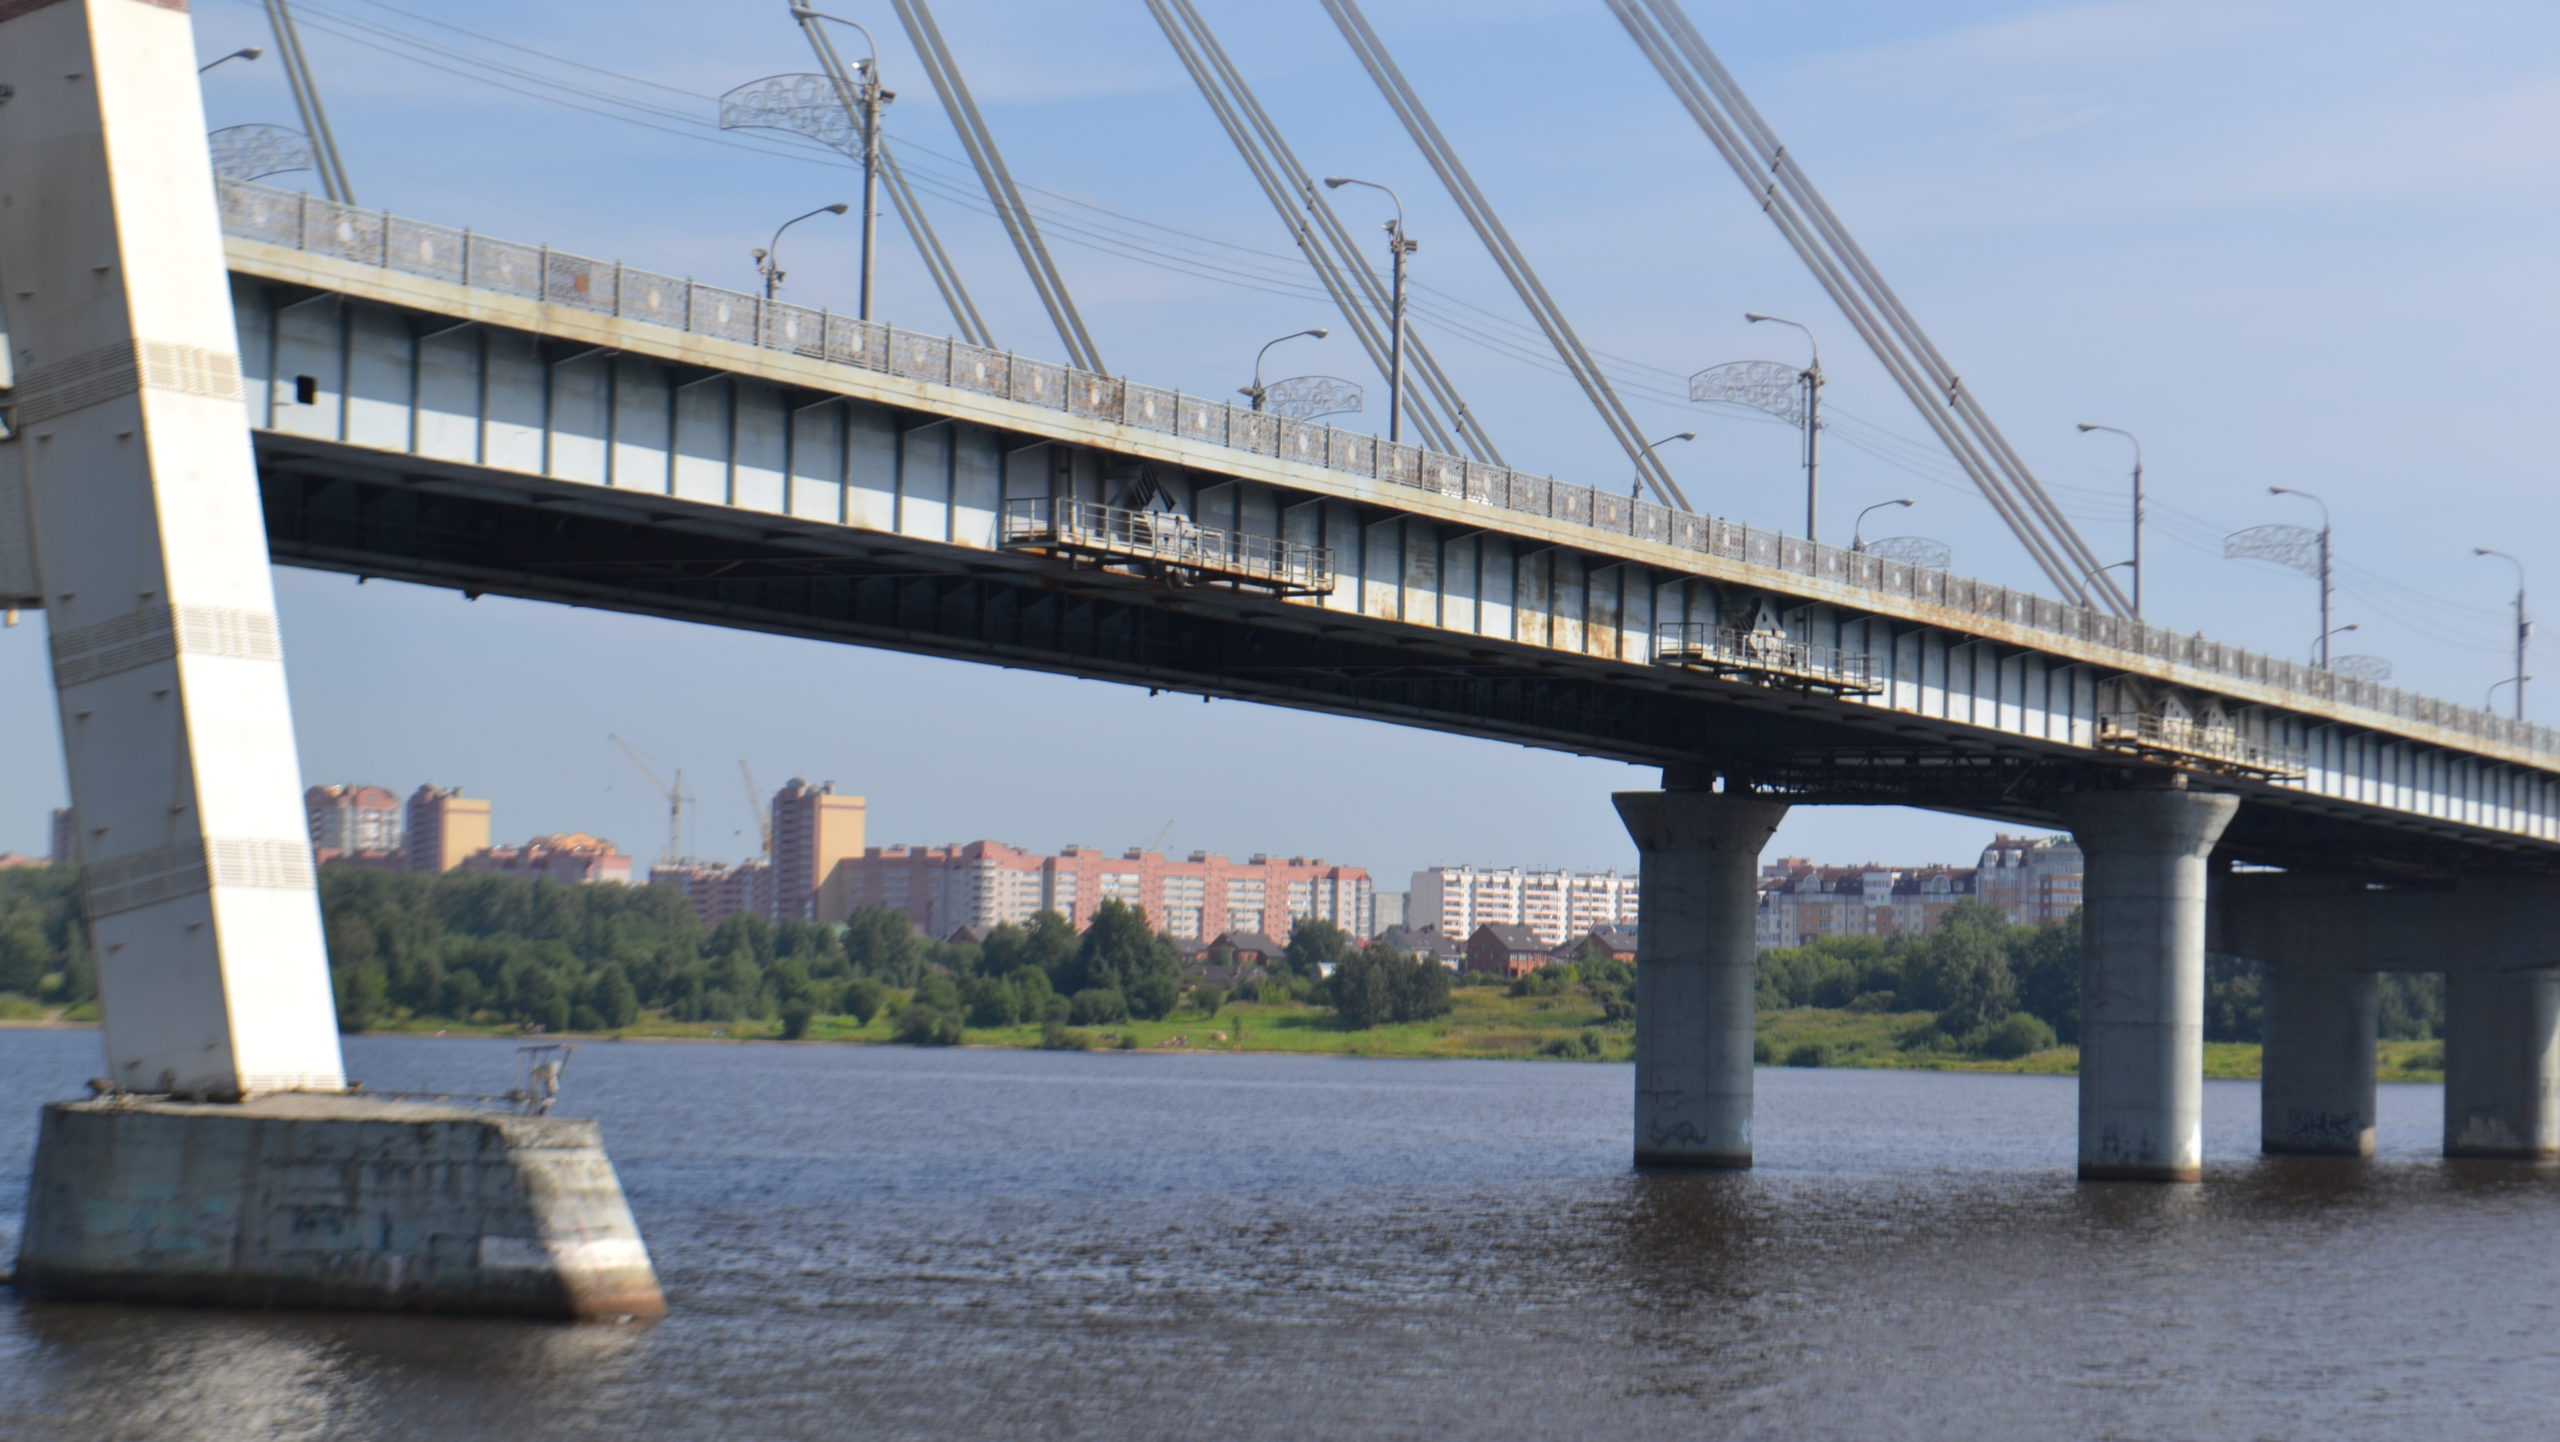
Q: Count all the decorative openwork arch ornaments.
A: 7